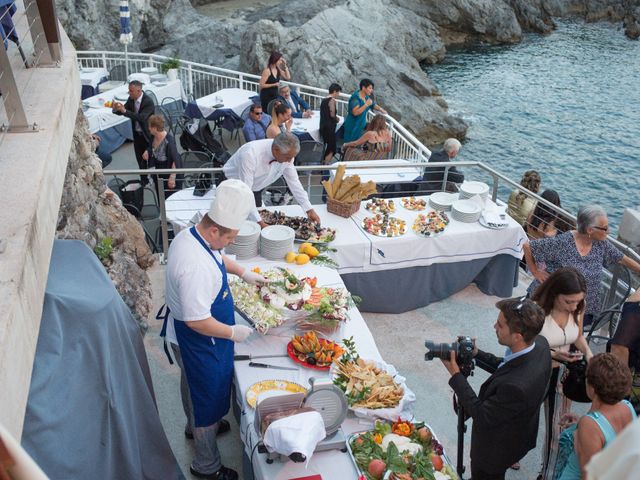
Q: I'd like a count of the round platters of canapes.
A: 4